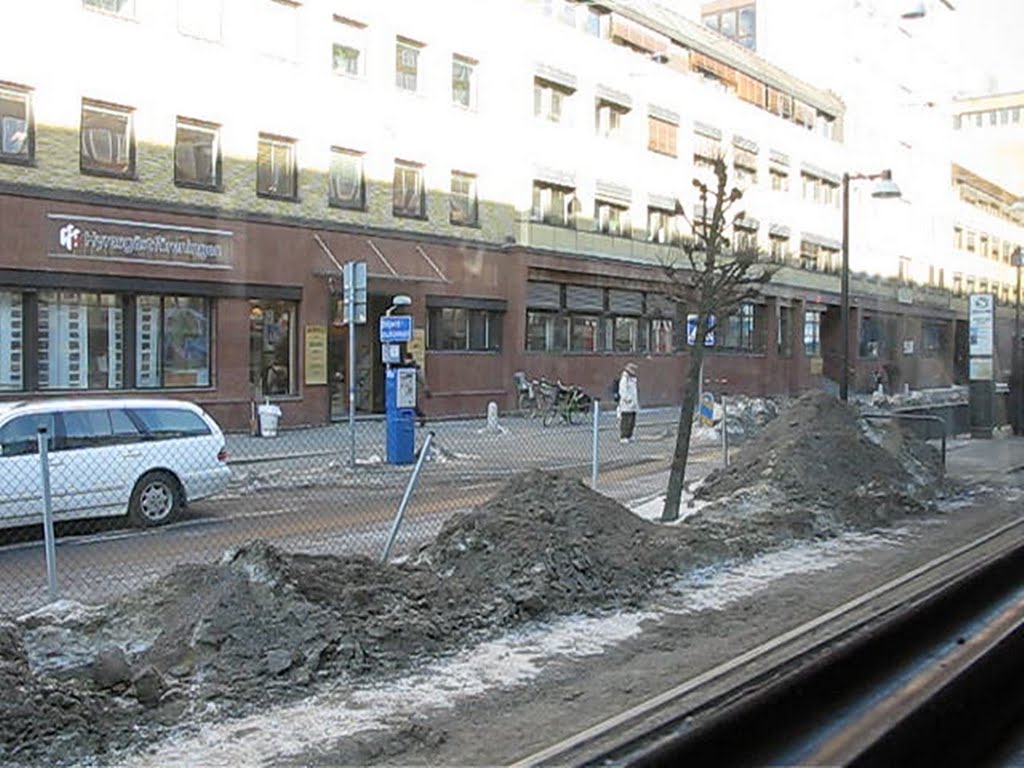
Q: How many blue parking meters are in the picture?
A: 1